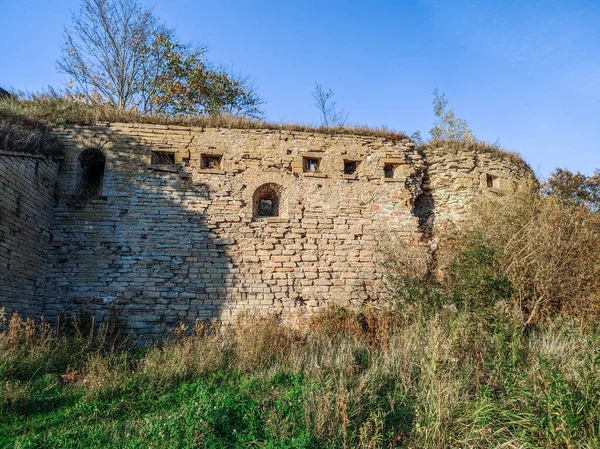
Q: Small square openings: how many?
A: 6